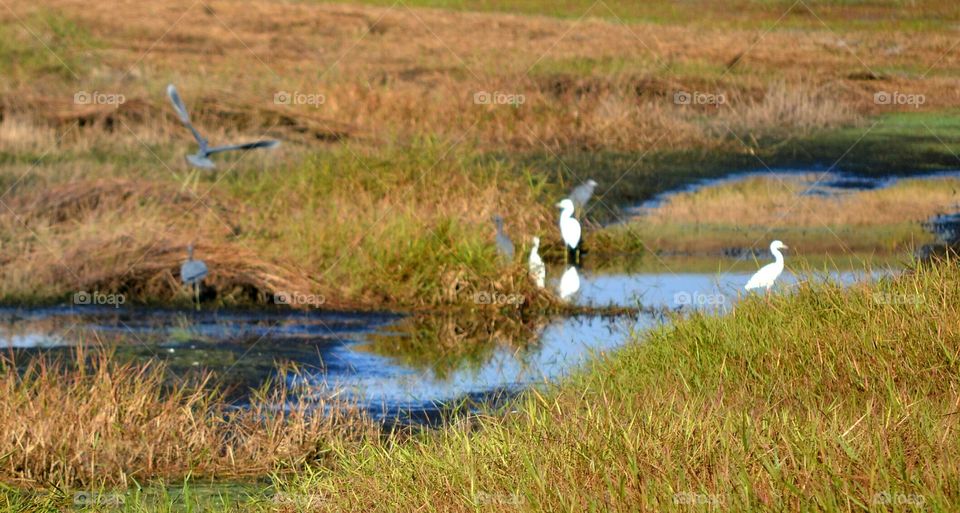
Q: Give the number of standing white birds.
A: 3